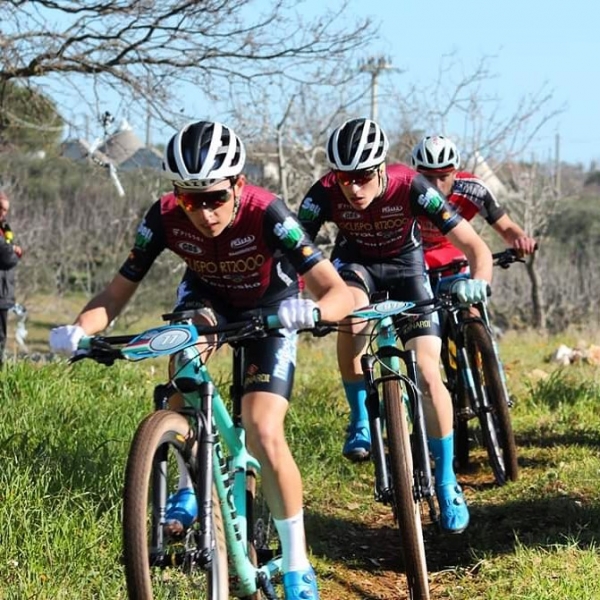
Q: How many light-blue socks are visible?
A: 2